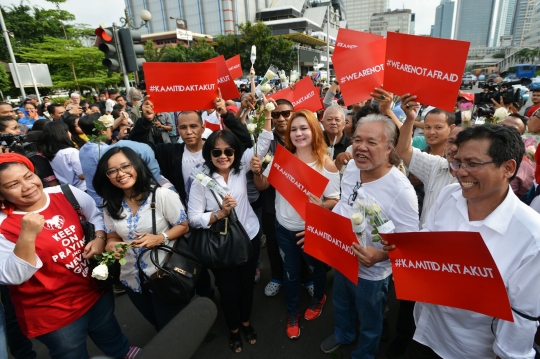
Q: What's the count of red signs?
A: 10